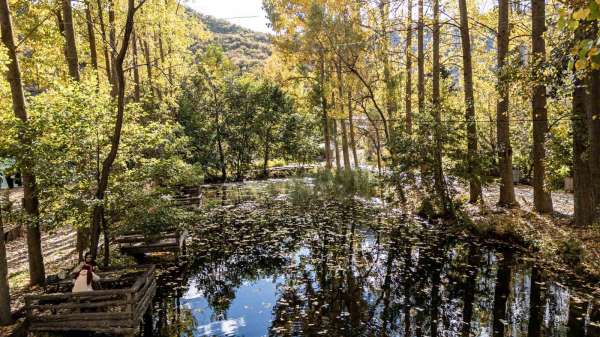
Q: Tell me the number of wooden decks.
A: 3